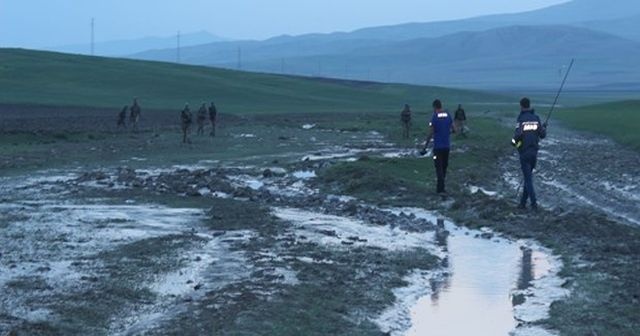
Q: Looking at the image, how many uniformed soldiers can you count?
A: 7